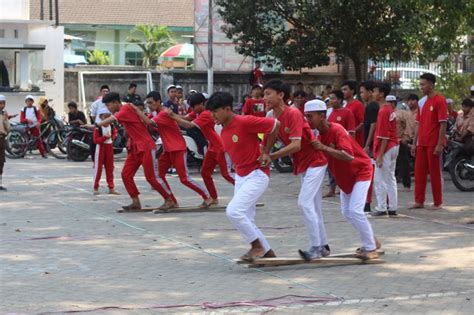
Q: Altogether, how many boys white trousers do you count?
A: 4